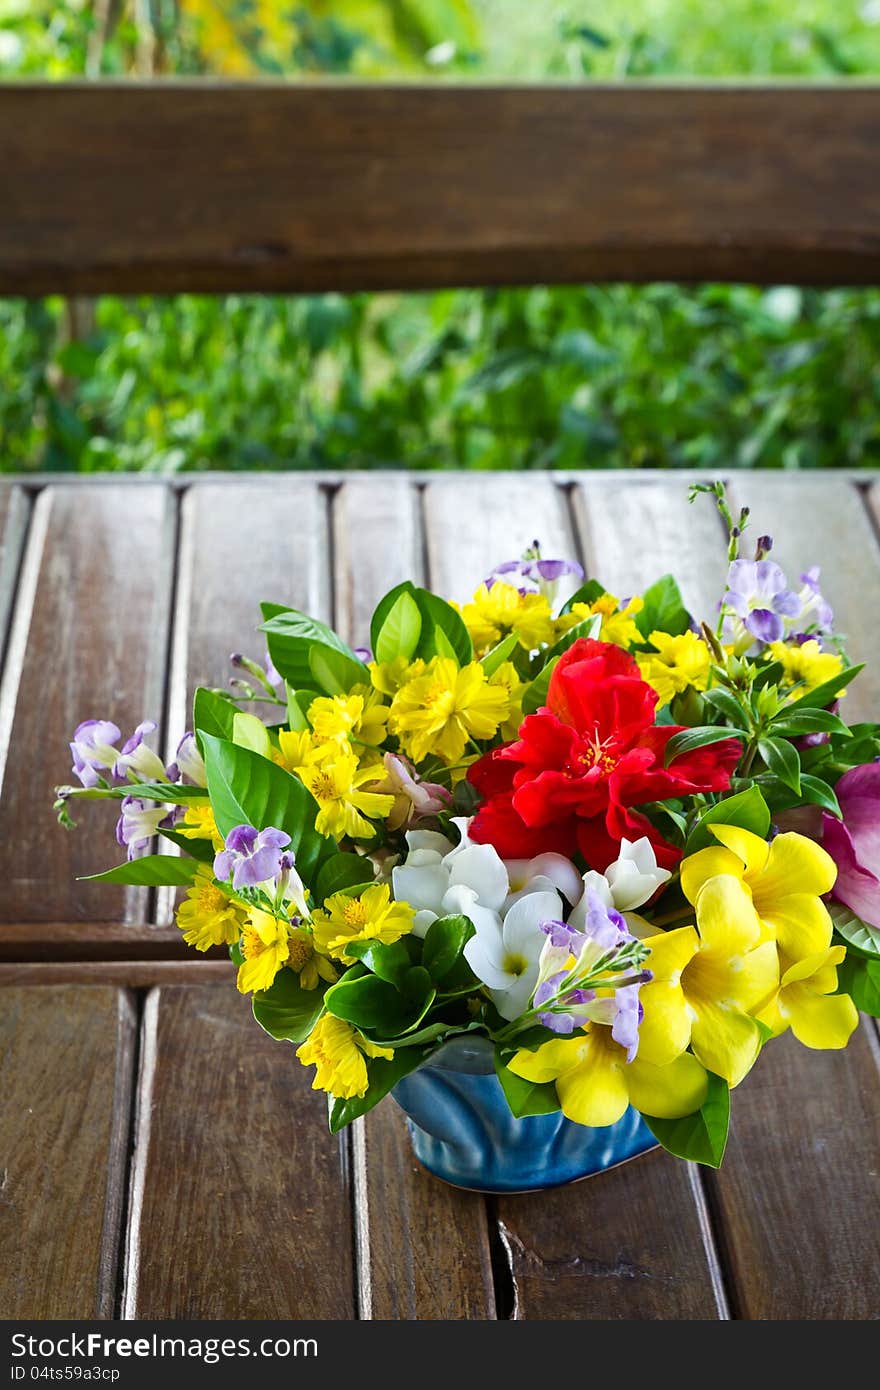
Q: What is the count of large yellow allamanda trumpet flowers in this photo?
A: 4